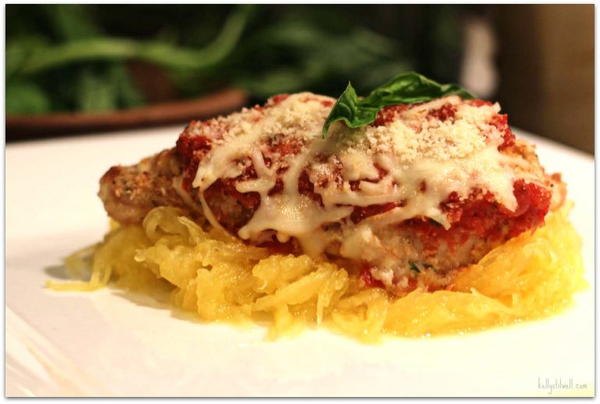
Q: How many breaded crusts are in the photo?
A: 1